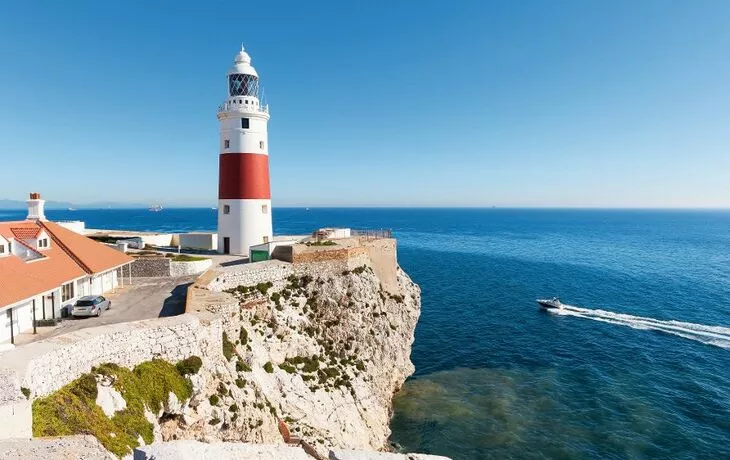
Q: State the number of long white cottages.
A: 1